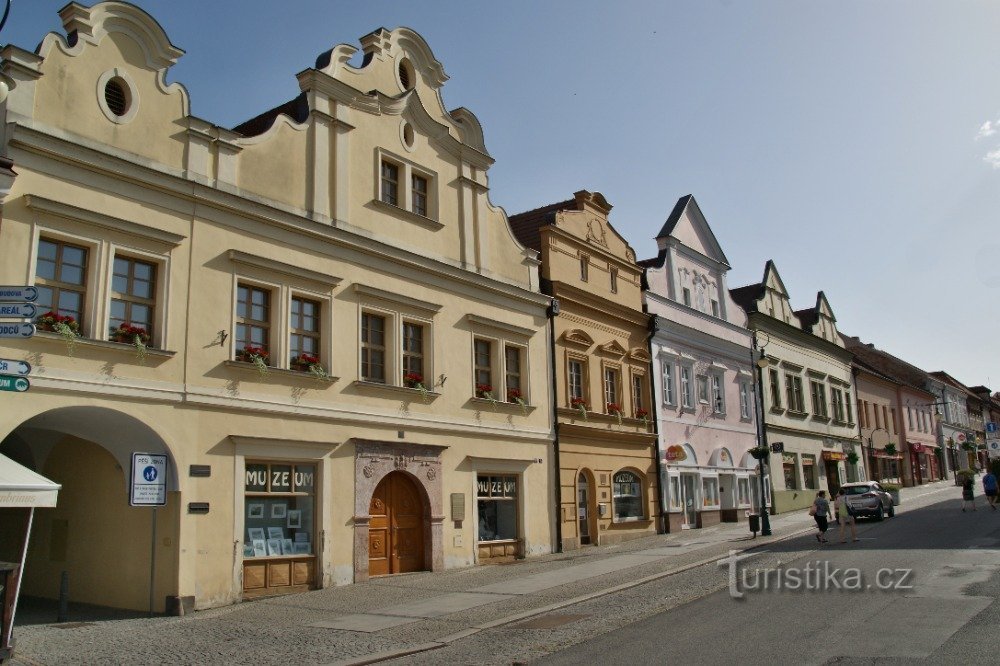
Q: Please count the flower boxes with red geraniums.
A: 10